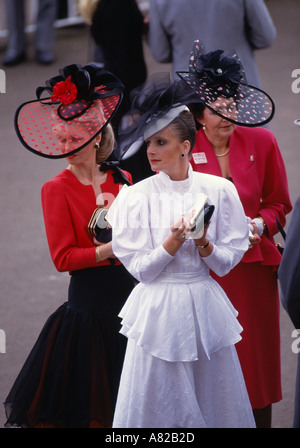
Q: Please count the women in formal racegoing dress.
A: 3